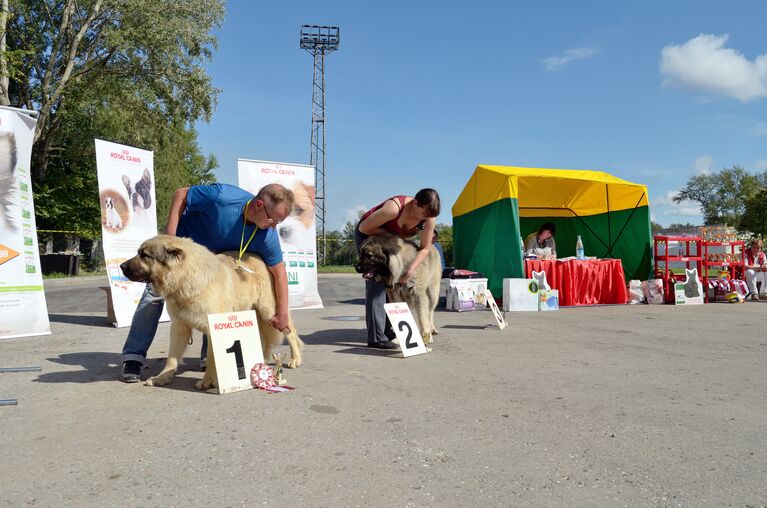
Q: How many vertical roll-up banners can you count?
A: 3